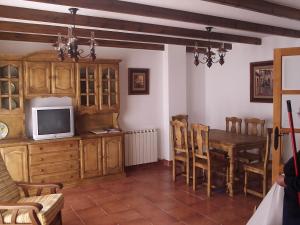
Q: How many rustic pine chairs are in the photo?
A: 6